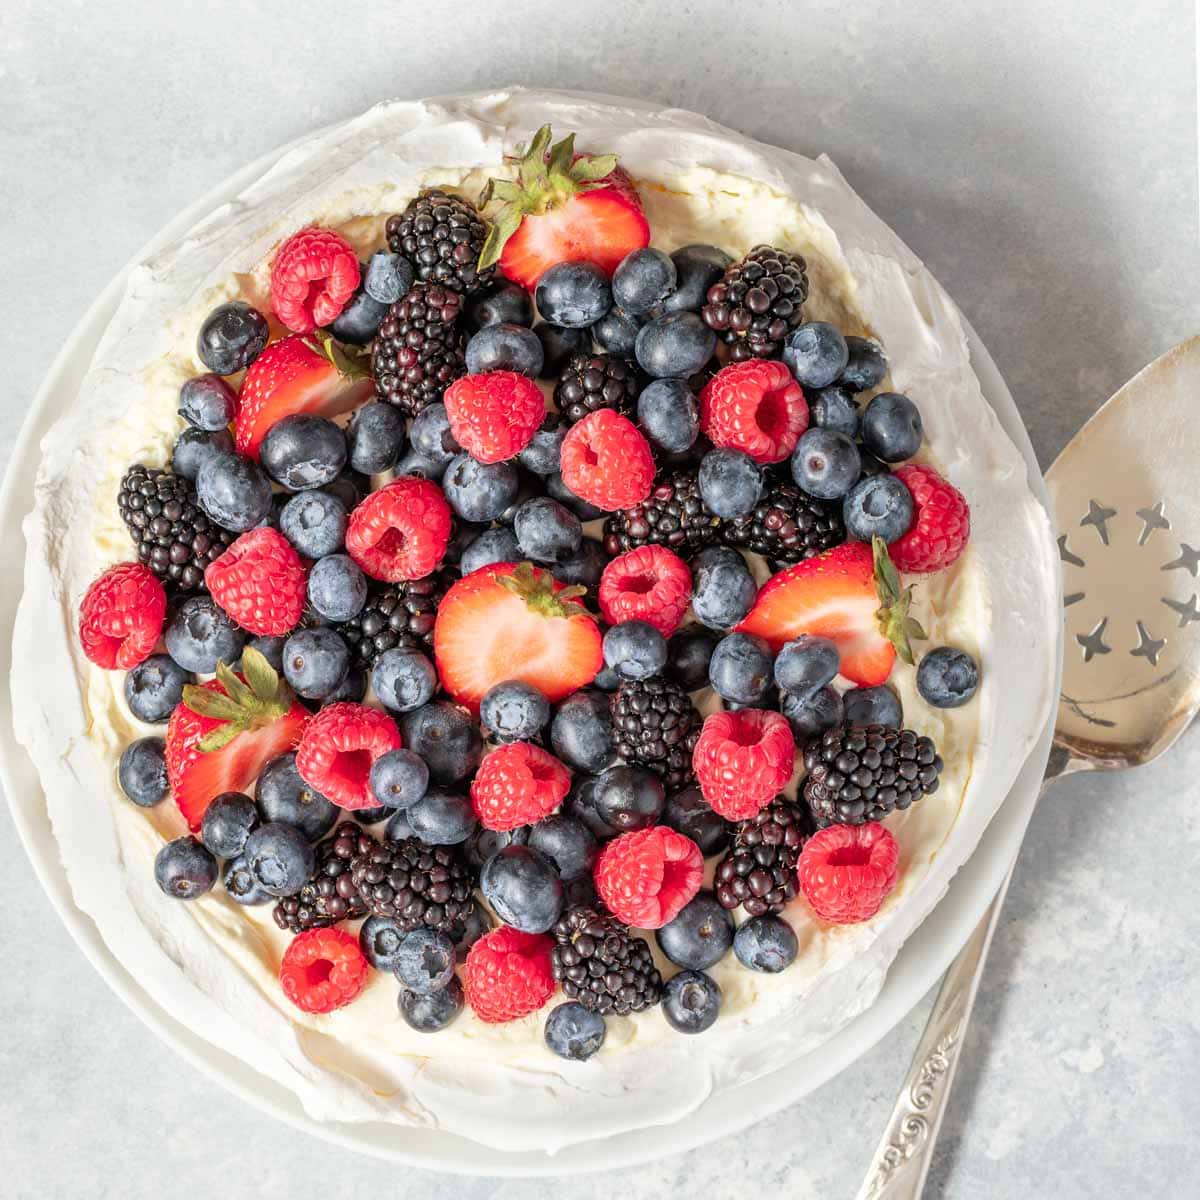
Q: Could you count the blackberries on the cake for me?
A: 14